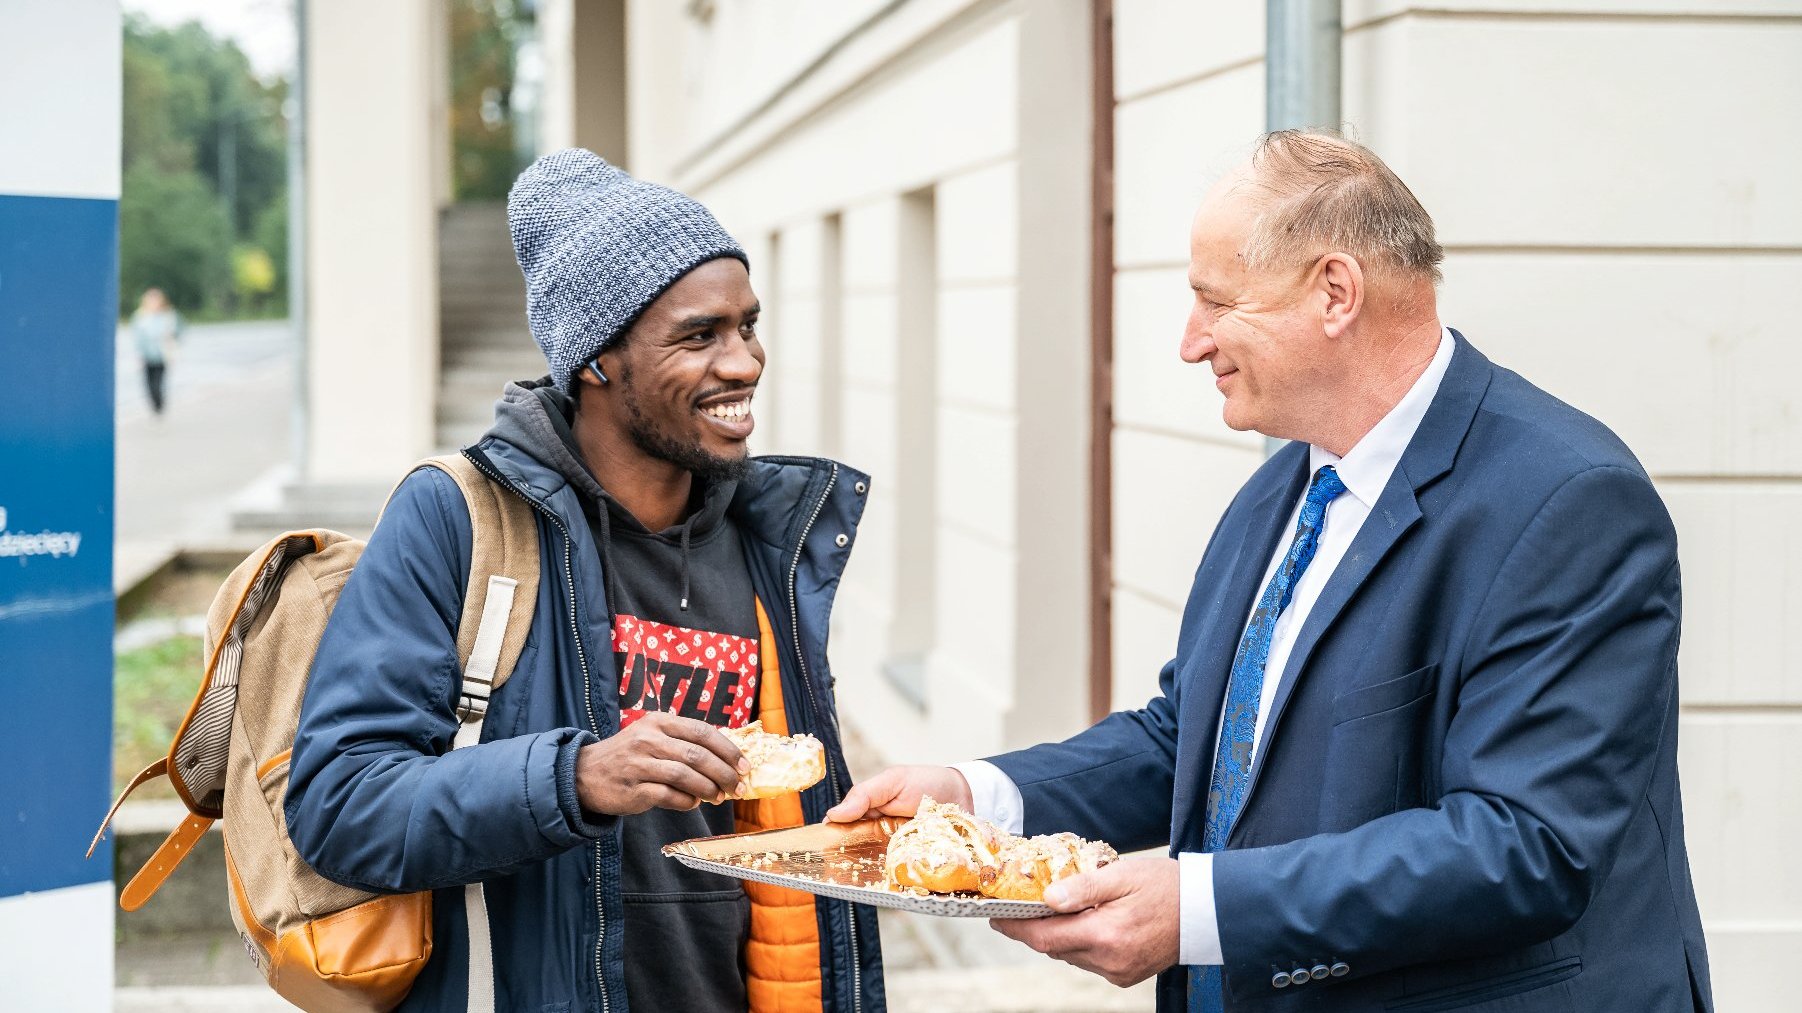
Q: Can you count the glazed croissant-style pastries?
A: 3